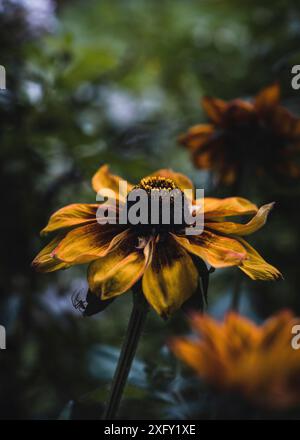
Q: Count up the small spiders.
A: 1